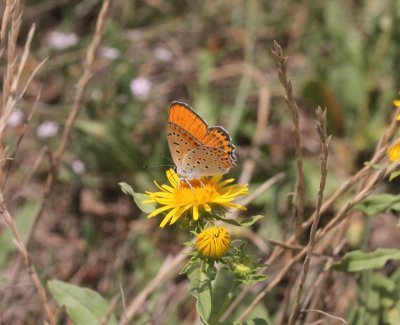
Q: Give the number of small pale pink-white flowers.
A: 7